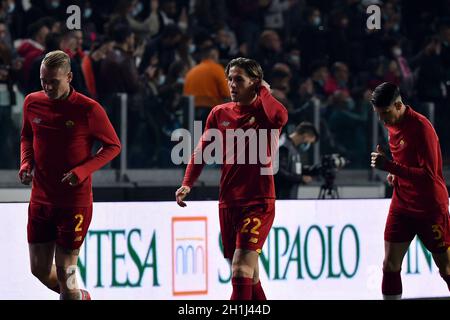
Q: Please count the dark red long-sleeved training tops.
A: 3